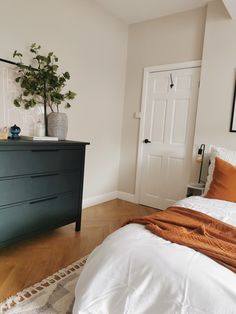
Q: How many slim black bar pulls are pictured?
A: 3